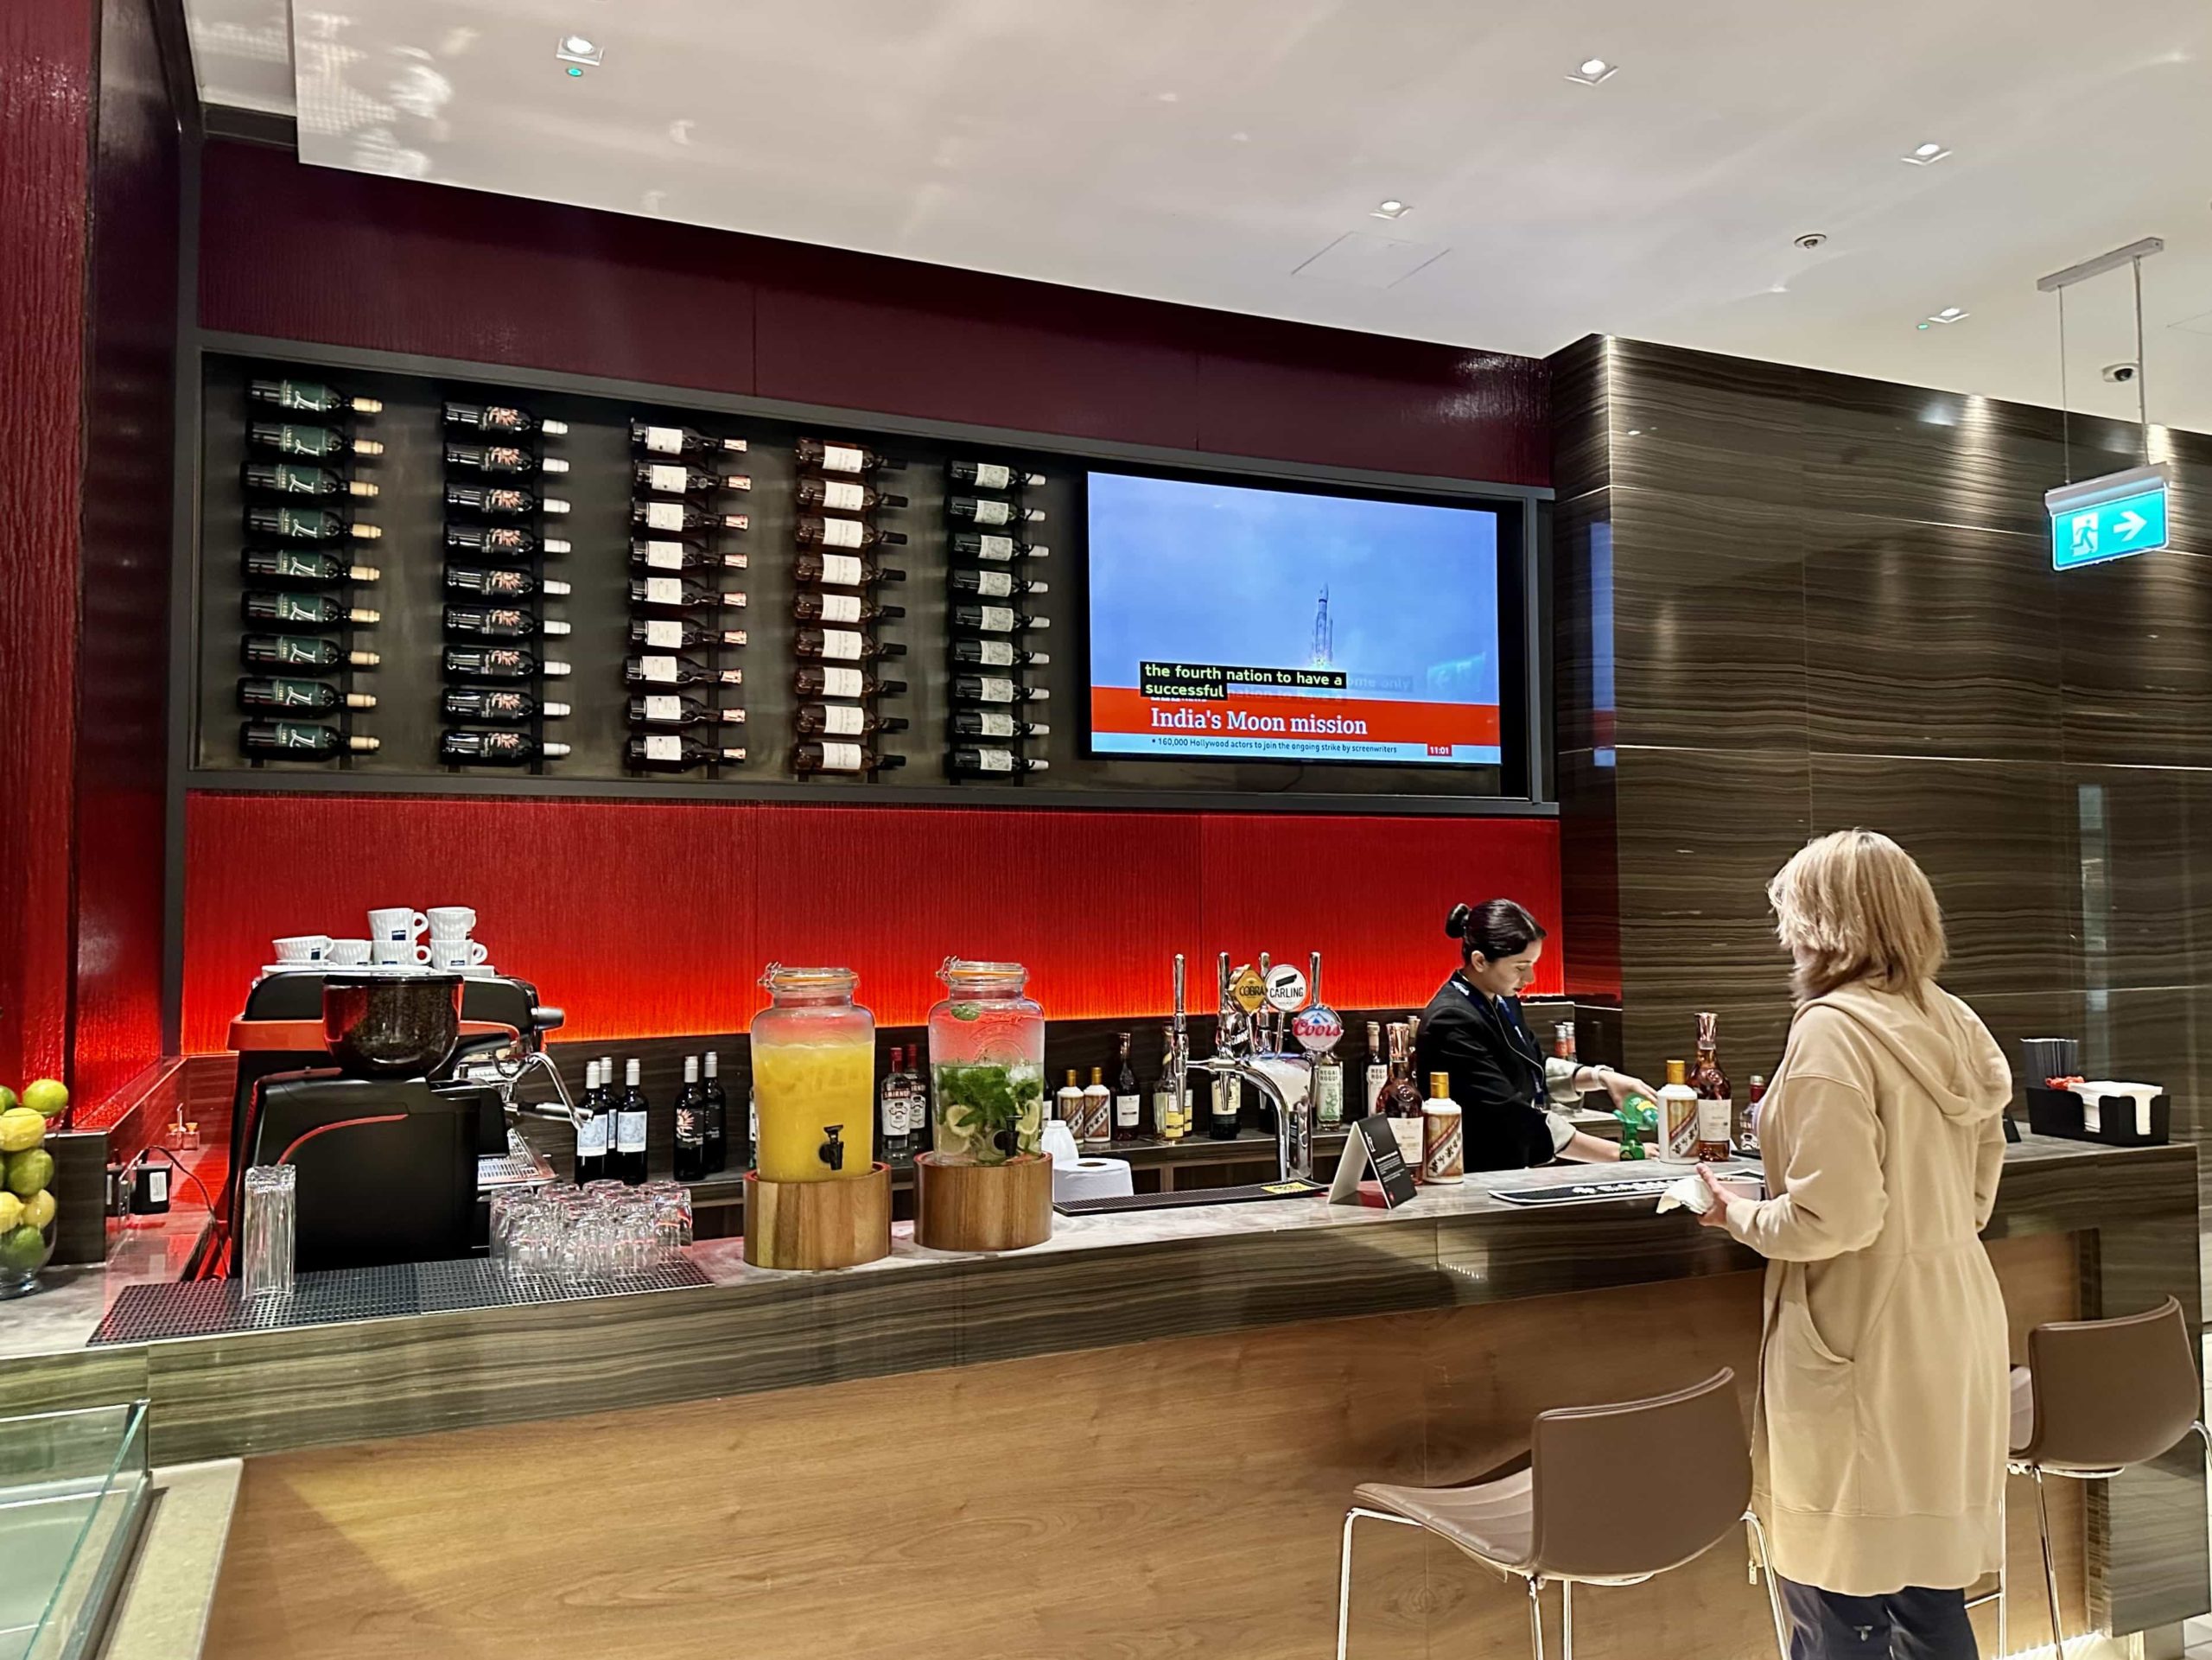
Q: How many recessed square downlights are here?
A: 5